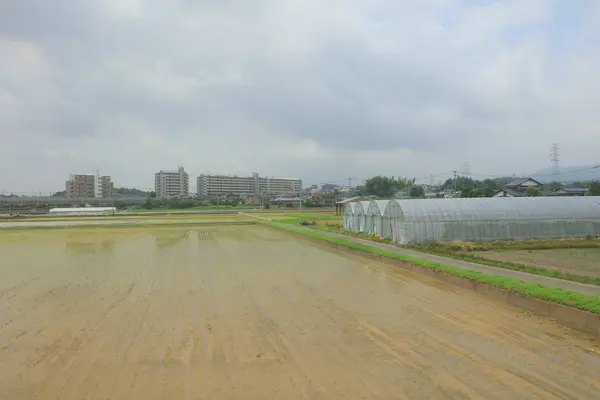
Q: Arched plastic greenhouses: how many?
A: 4